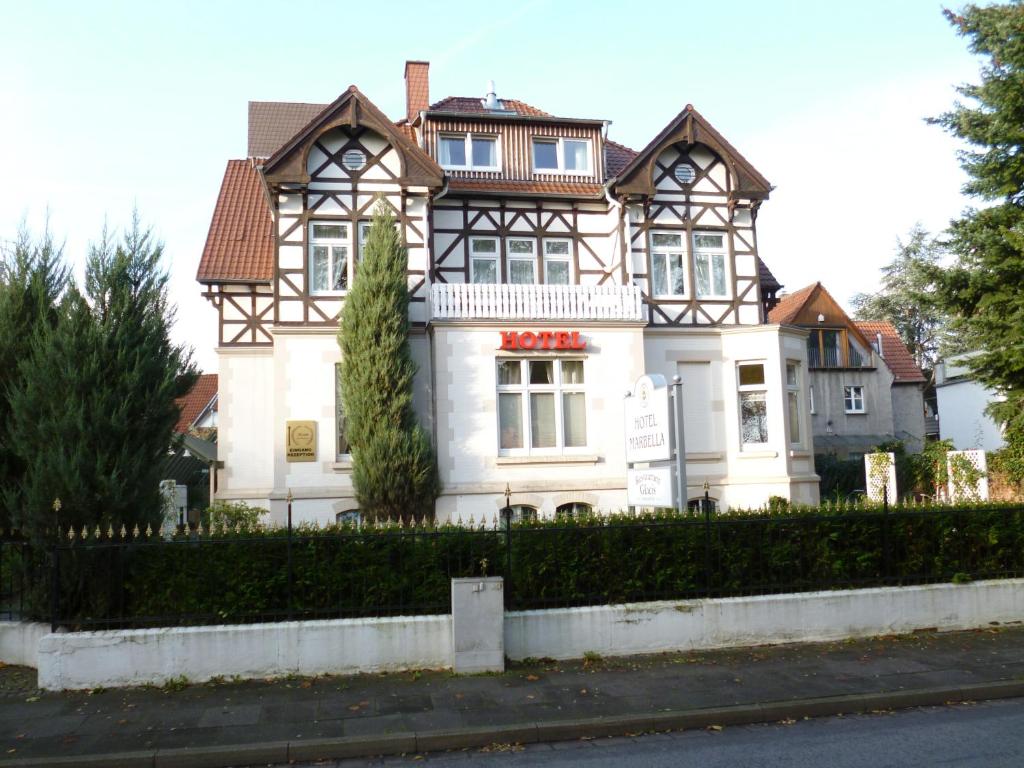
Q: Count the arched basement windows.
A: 4